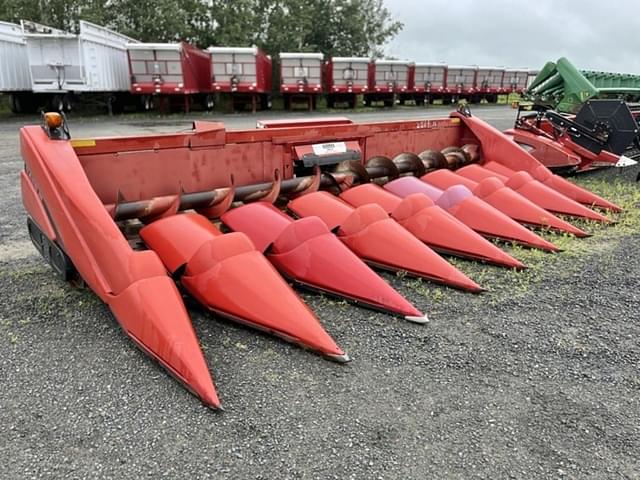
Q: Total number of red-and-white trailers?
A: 9